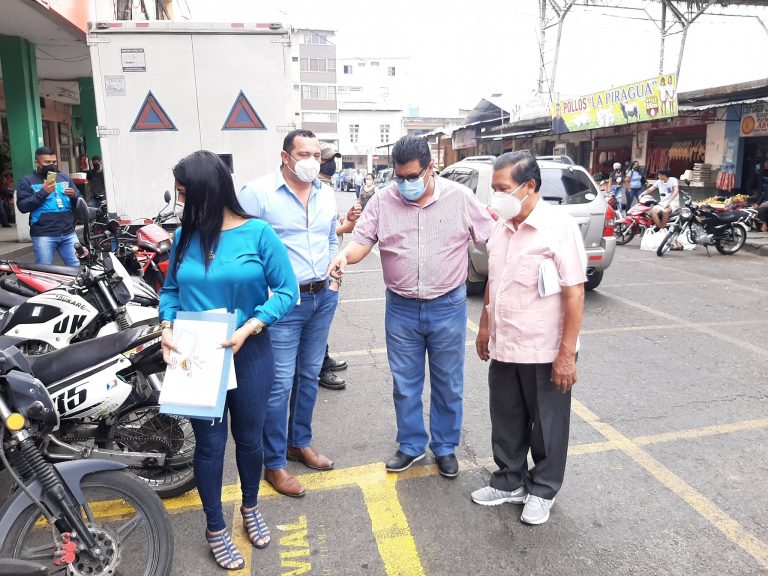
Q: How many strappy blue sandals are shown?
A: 2